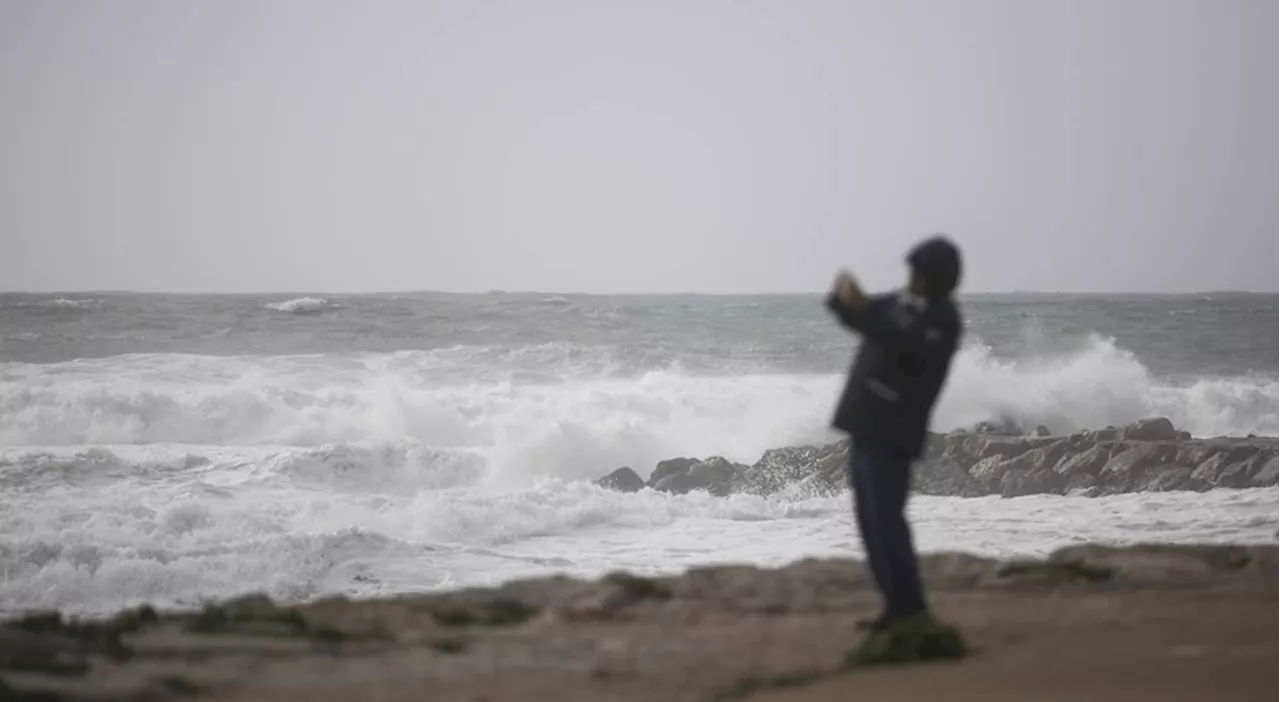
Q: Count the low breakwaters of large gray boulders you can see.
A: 1